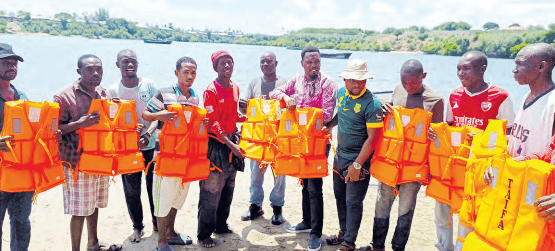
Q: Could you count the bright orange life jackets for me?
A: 9